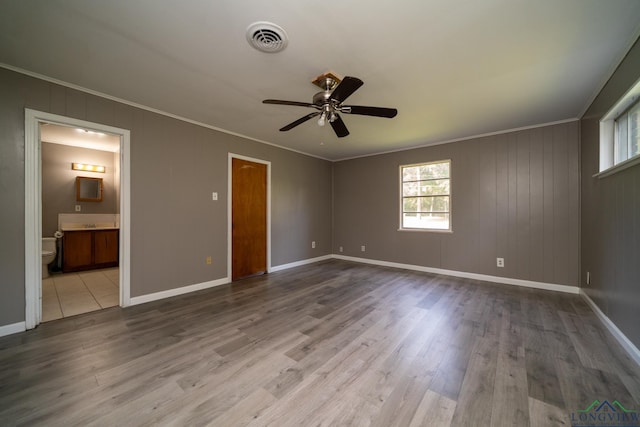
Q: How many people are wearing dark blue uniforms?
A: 0